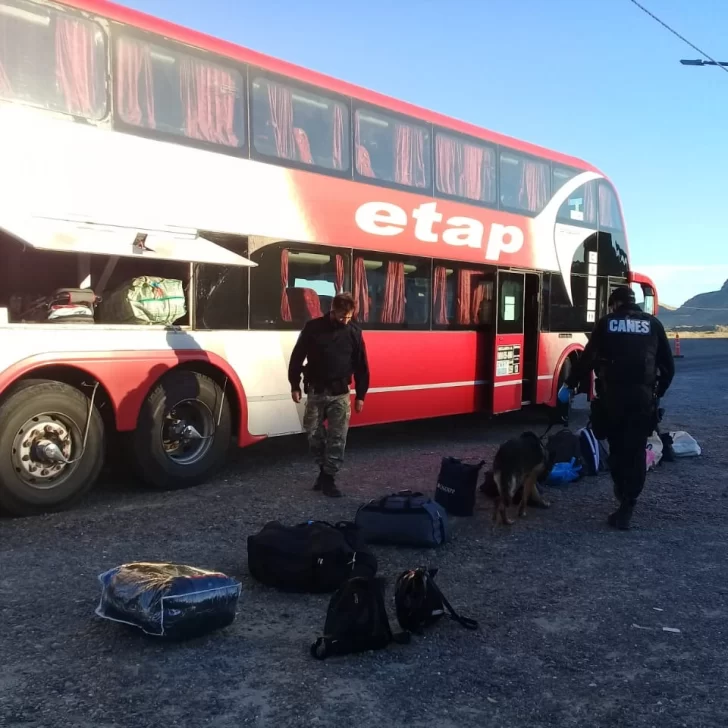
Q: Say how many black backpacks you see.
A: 2